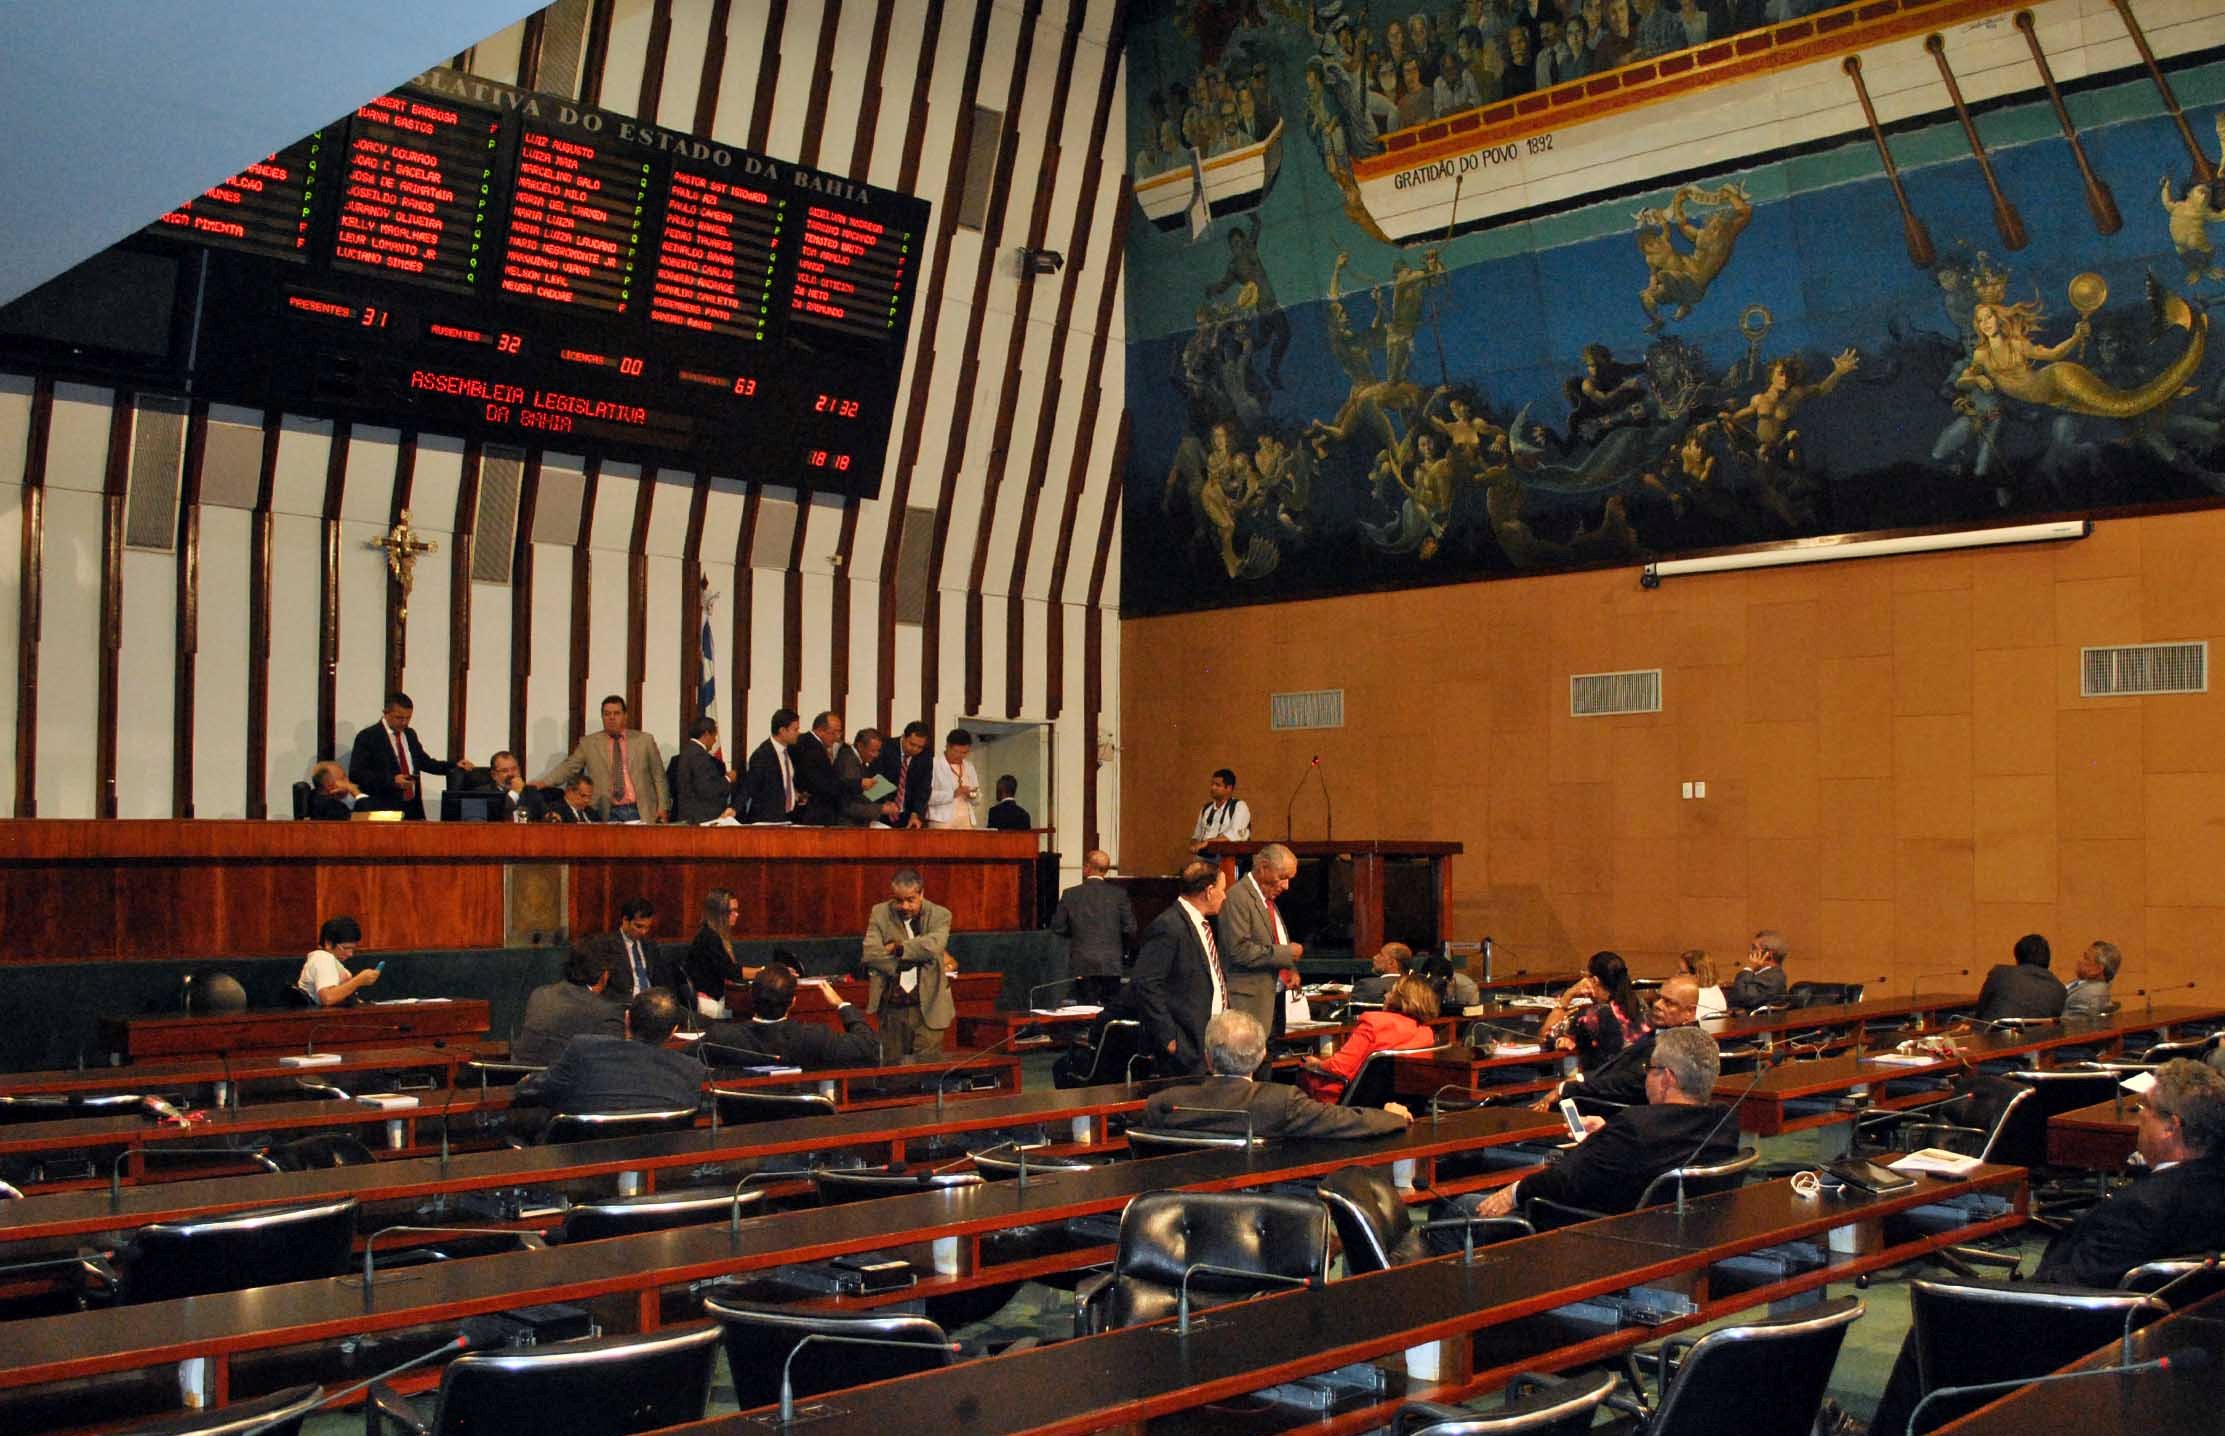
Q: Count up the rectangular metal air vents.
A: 3